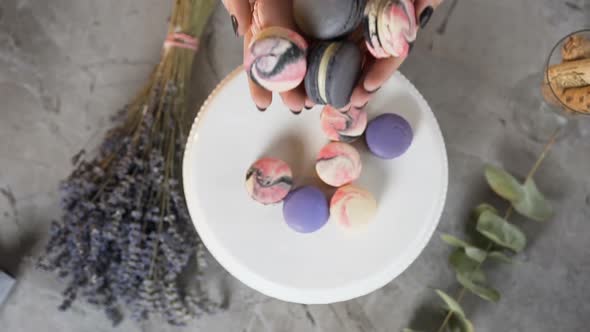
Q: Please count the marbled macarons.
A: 6